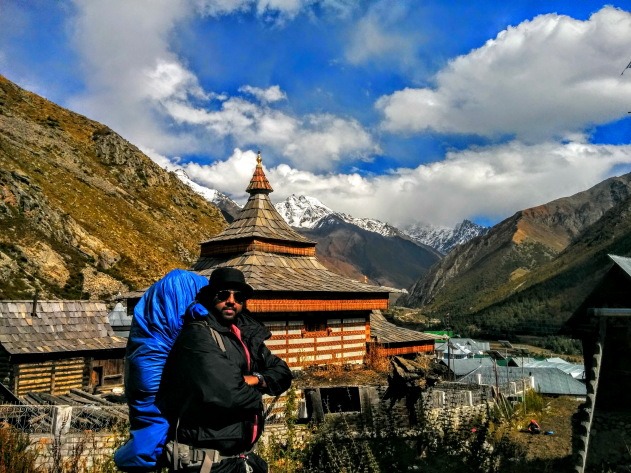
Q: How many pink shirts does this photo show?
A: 1